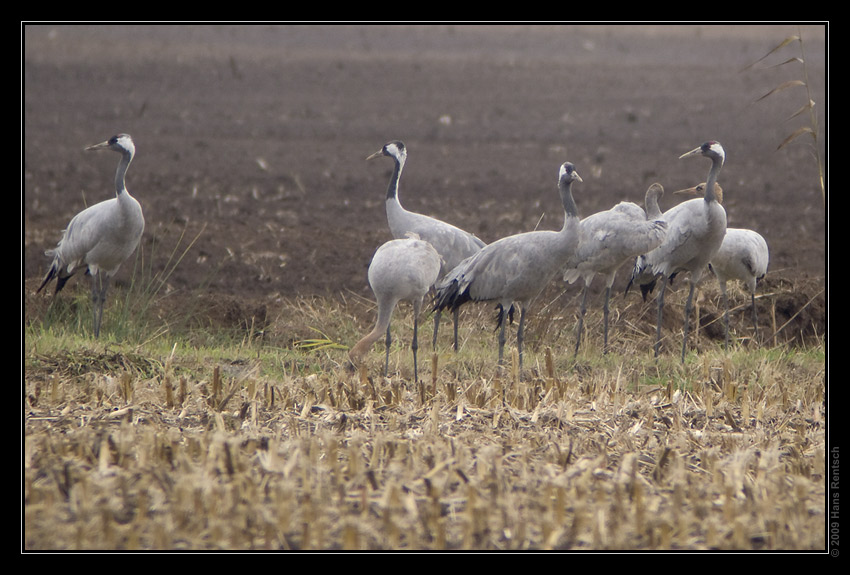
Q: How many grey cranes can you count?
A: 7